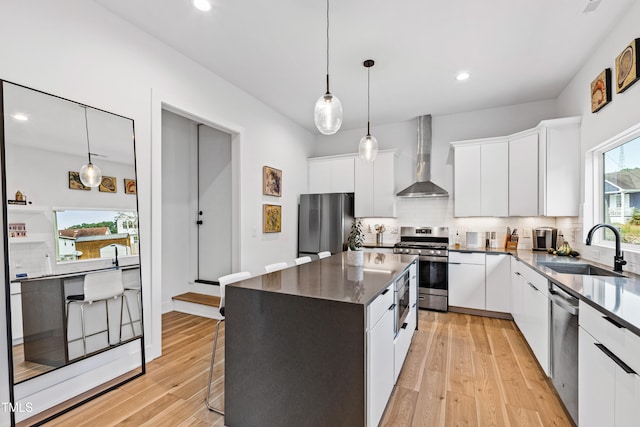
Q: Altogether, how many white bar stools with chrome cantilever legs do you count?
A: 4